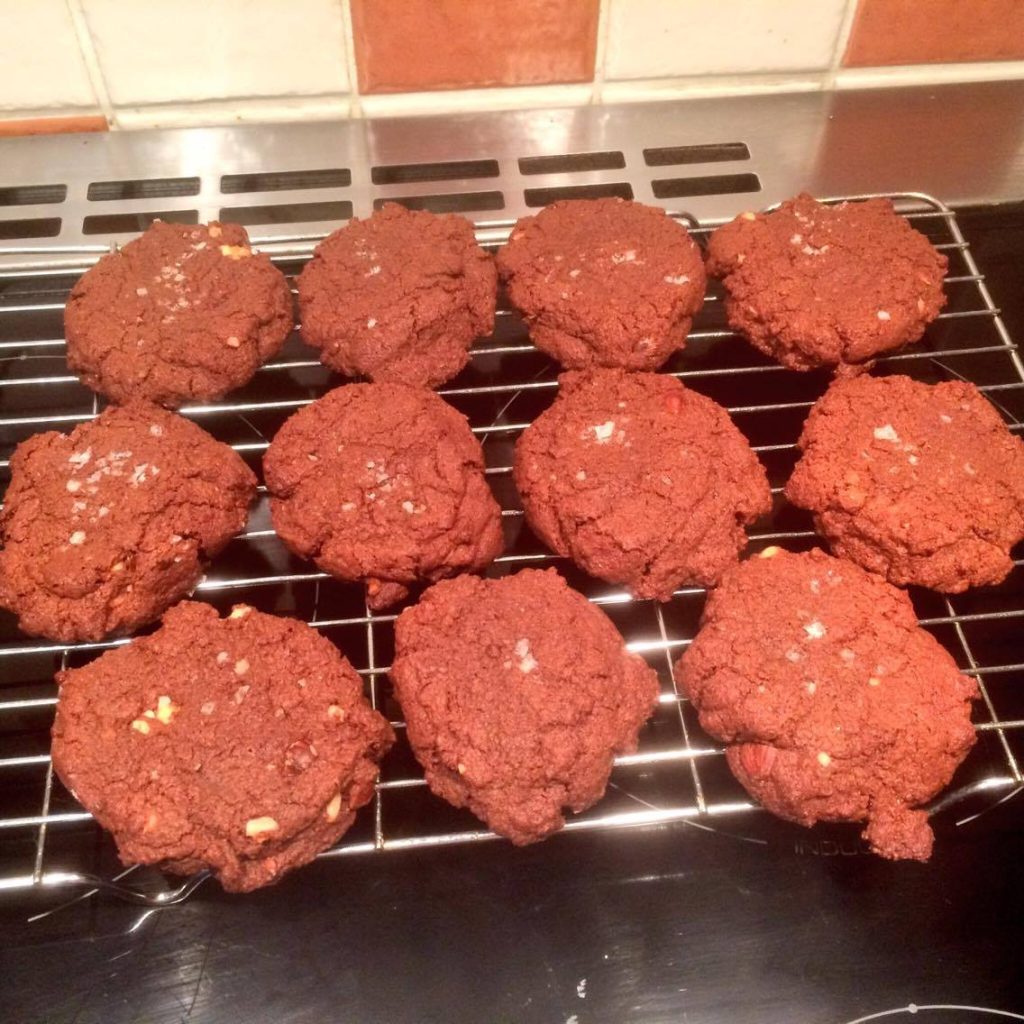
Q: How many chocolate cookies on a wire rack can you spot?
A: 11